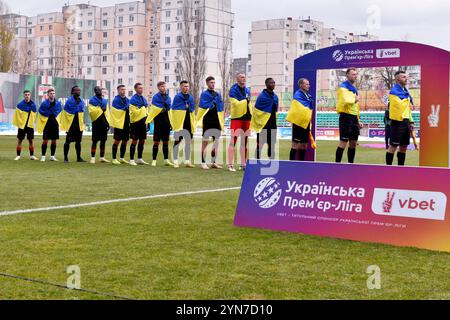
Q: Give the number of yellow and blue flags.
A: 14